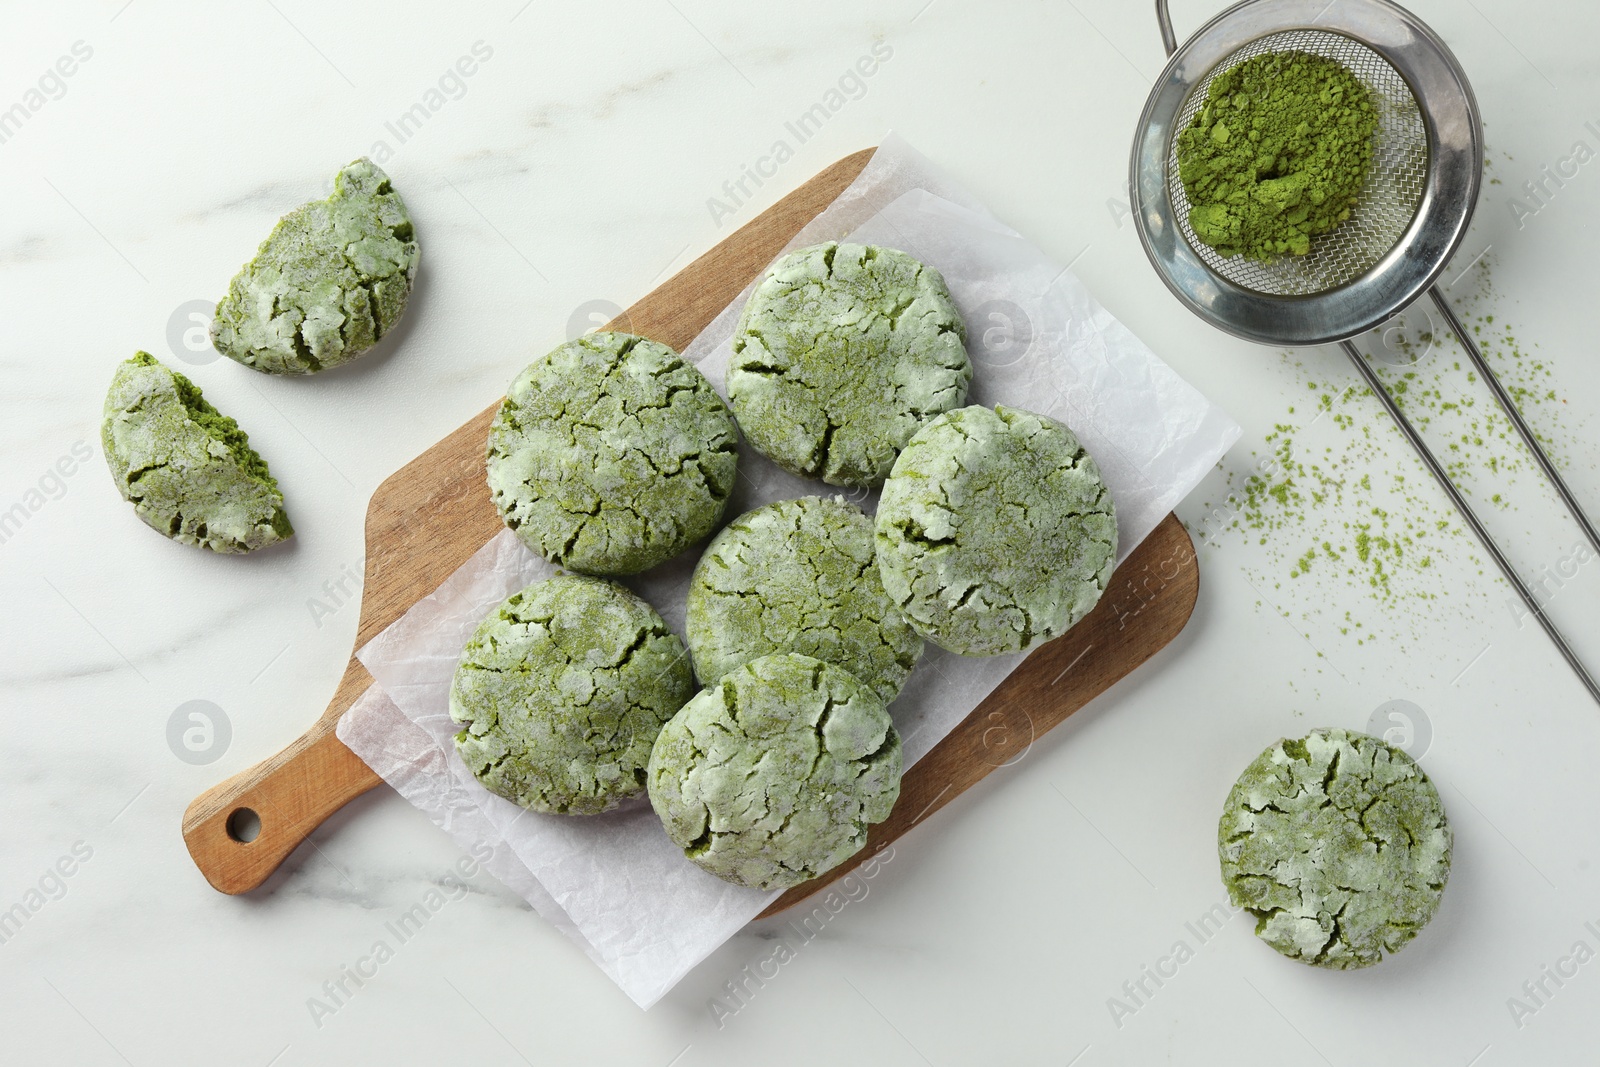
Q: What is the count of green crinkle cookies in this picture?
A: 8